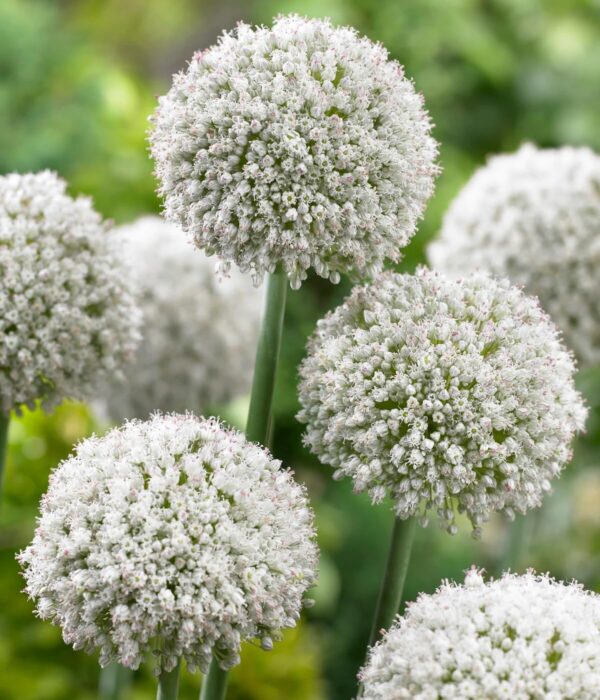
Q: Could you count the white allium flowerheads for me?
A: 7